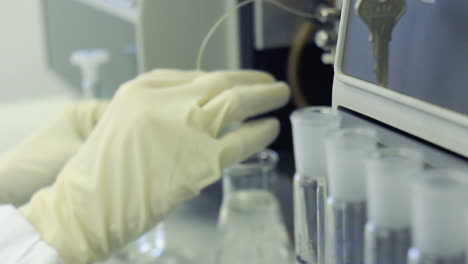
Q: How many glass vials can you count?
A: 4